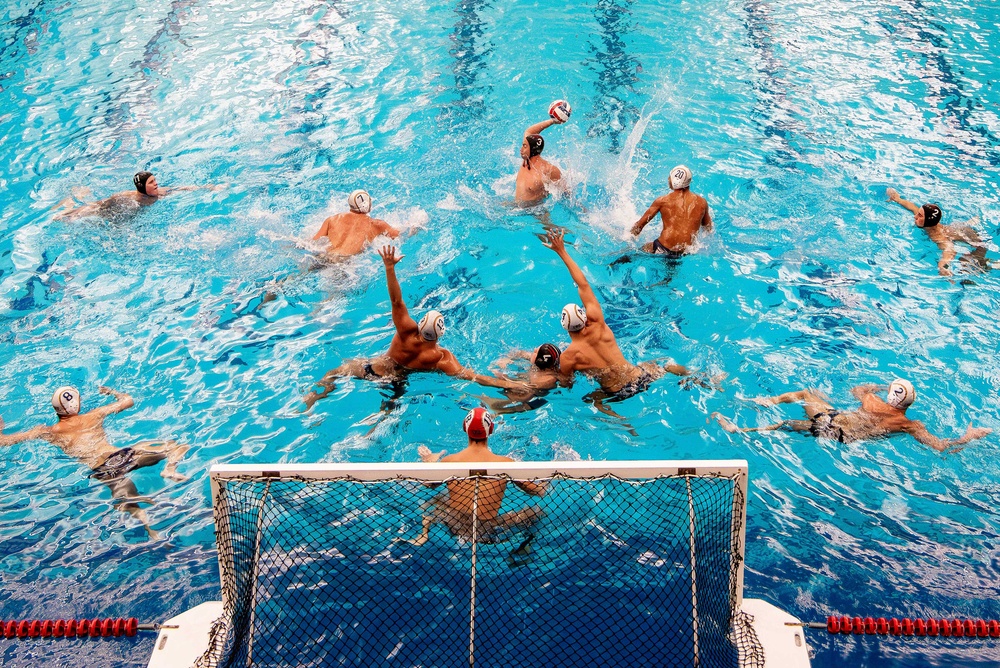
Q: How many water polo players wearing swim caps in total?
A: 11